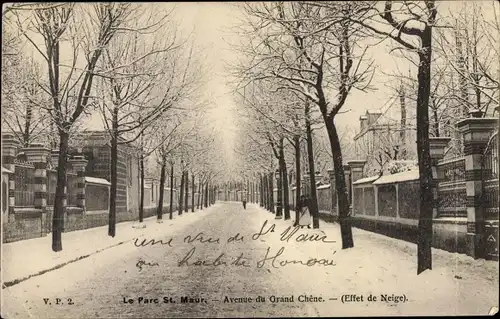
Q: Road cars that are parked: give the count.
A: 0